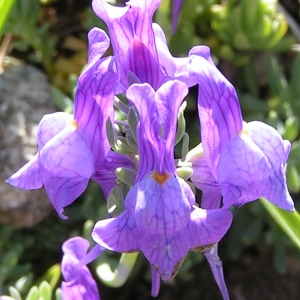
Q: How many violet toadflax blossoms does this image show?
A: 5